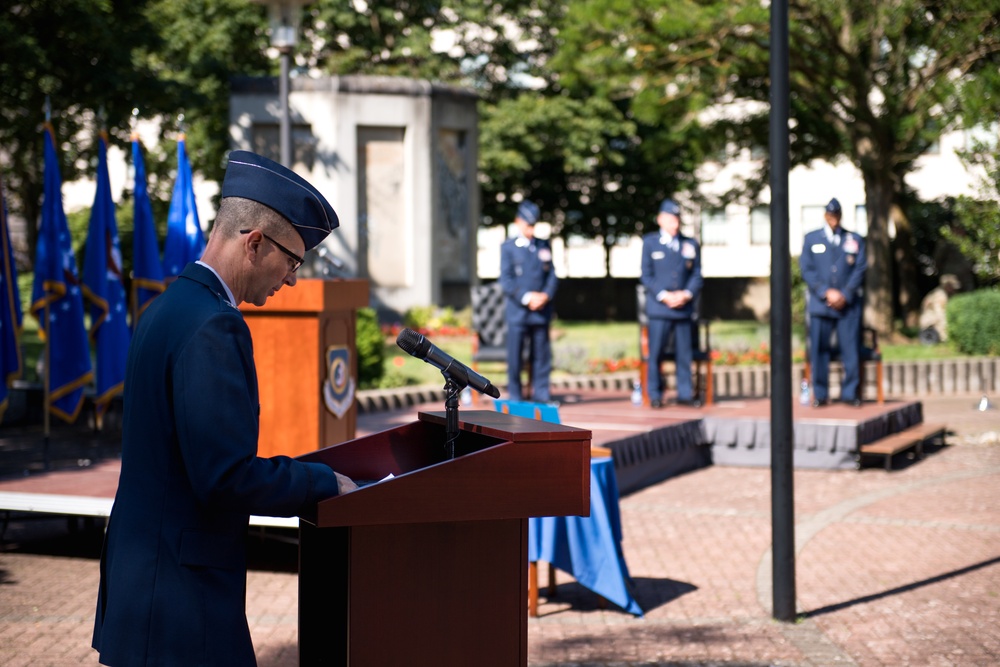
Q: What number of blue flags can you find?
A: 5